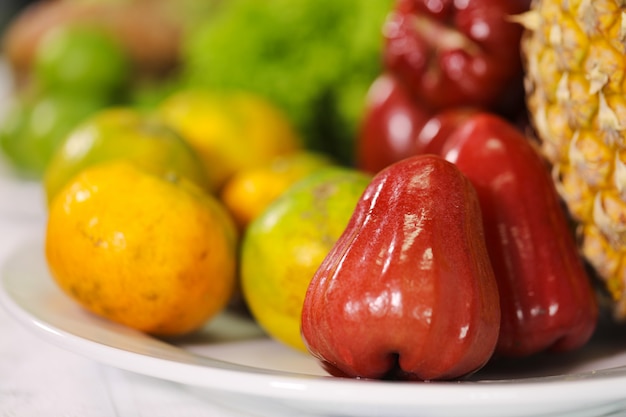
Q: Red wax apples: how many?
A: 4